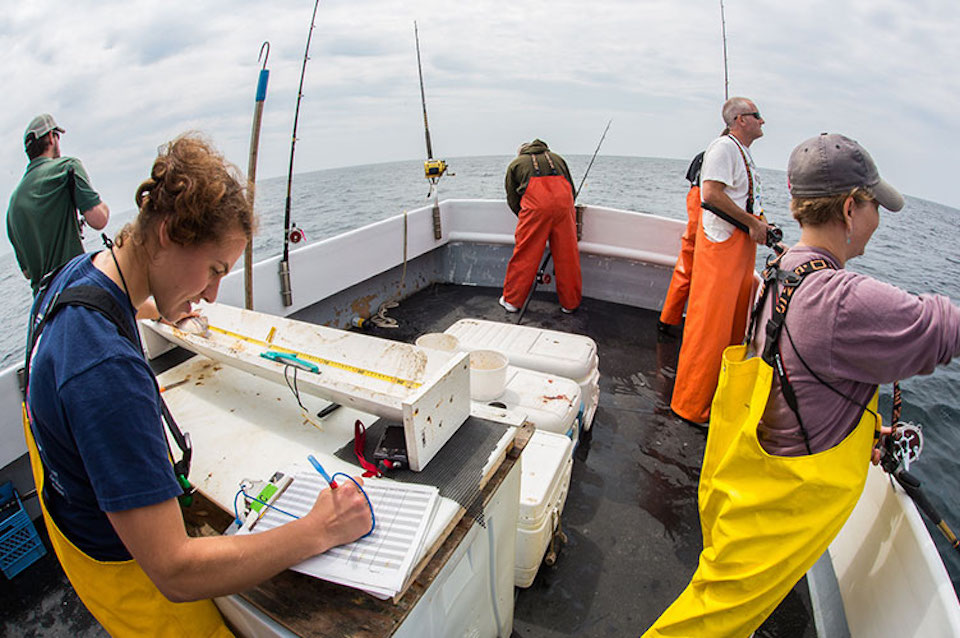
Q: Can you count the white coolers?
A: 3